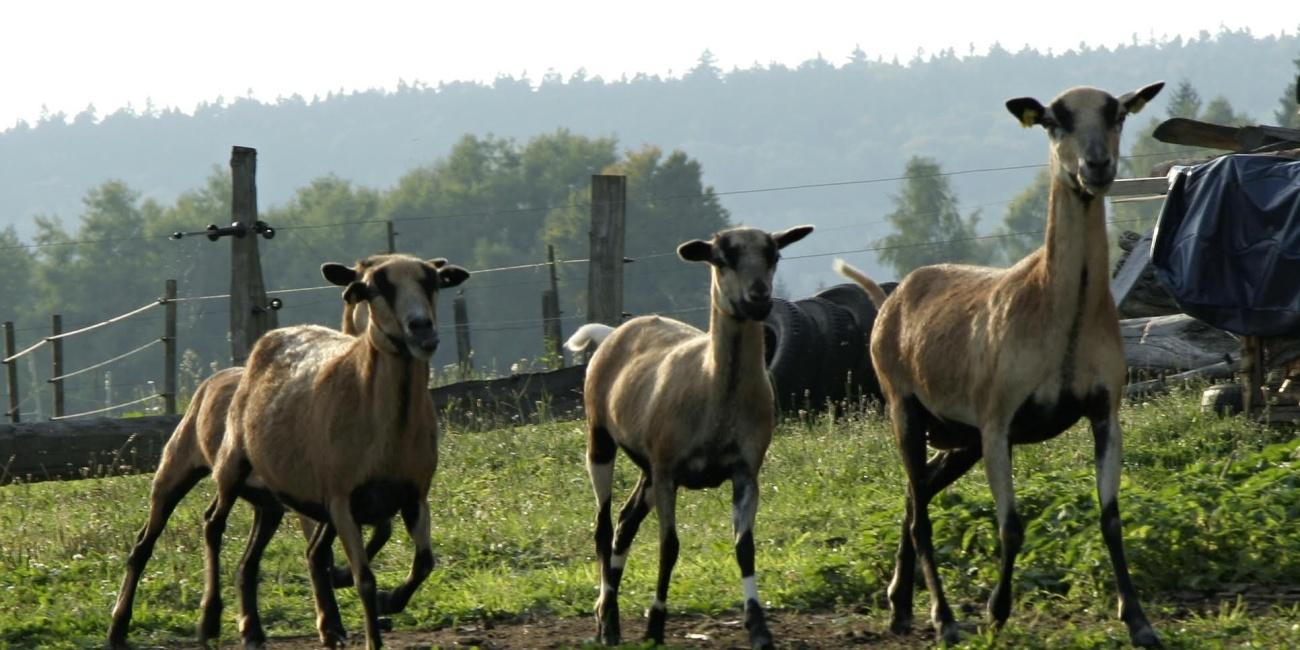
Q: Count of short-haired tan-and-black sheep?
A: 4